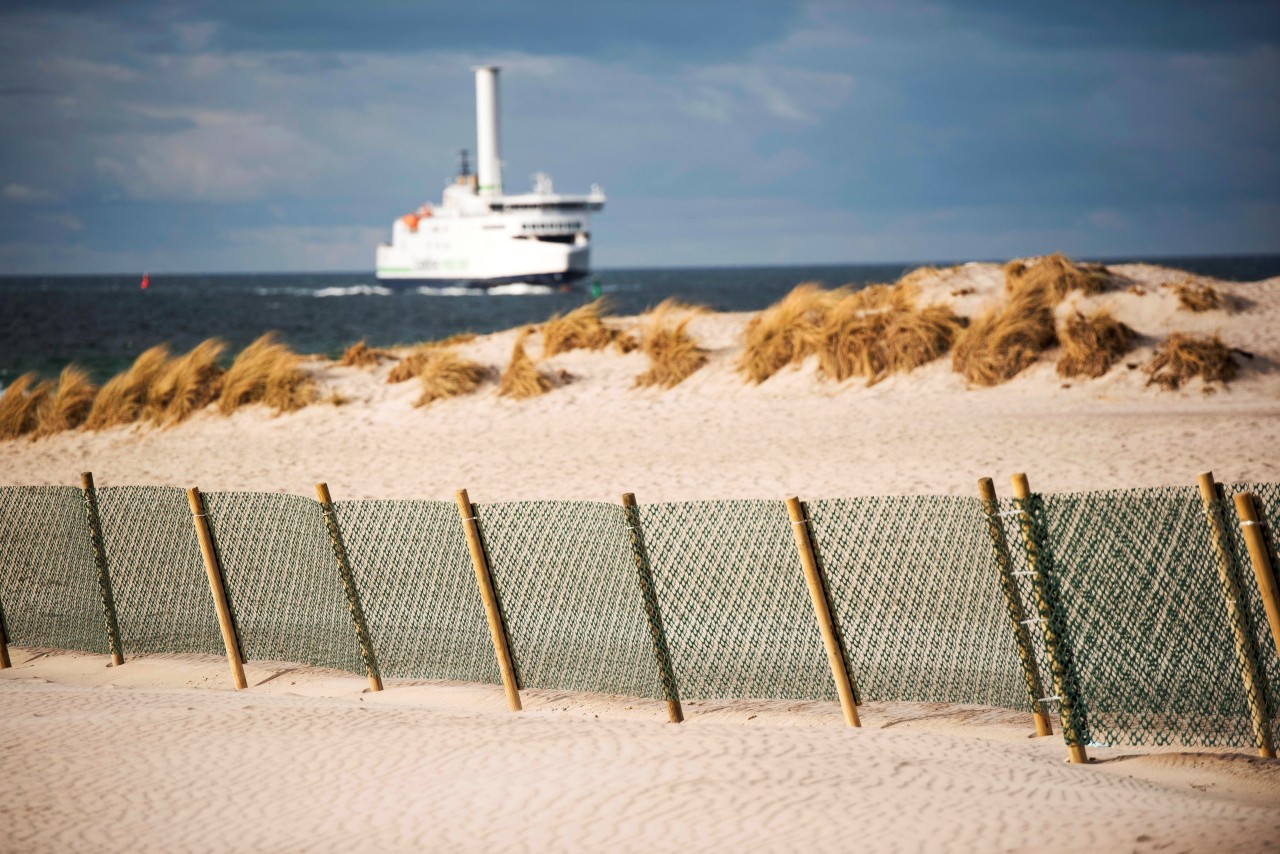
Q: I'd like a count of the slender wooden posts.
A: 11